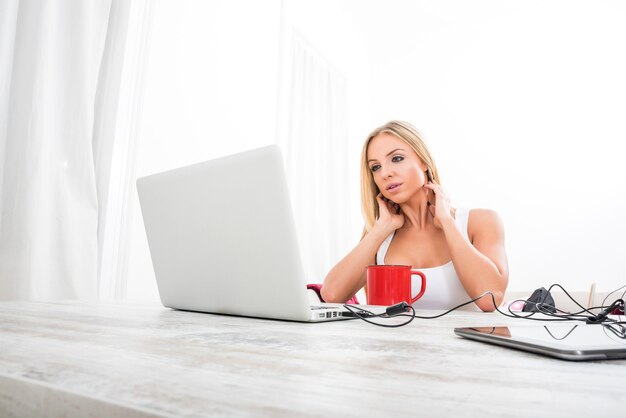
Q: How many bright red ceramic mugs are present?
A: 1